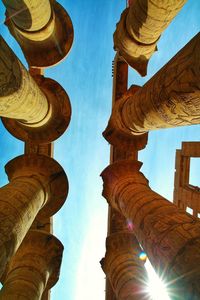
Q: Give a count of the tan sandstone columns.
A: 8